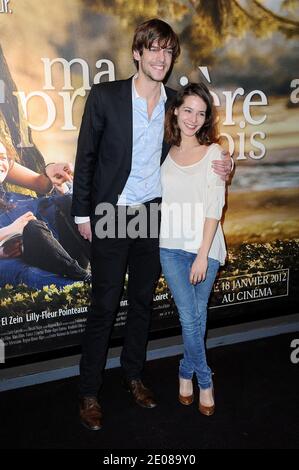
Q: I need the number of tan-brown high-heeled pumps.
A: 2